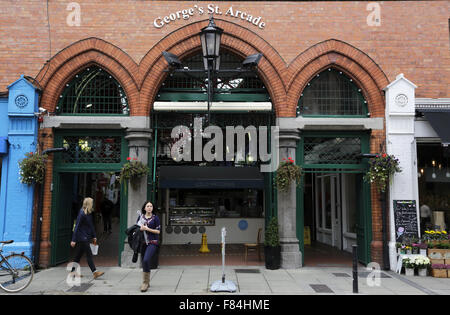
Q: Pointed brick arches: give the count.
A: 3